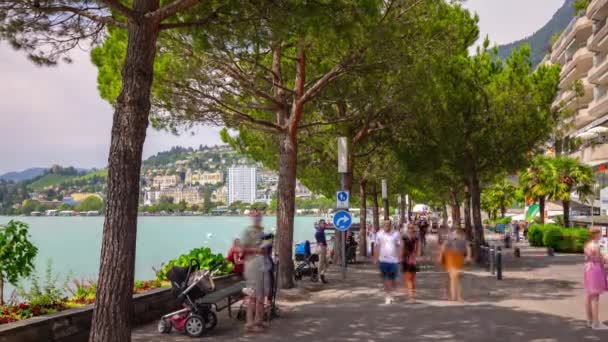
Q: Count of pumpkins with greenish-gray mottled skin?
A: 0